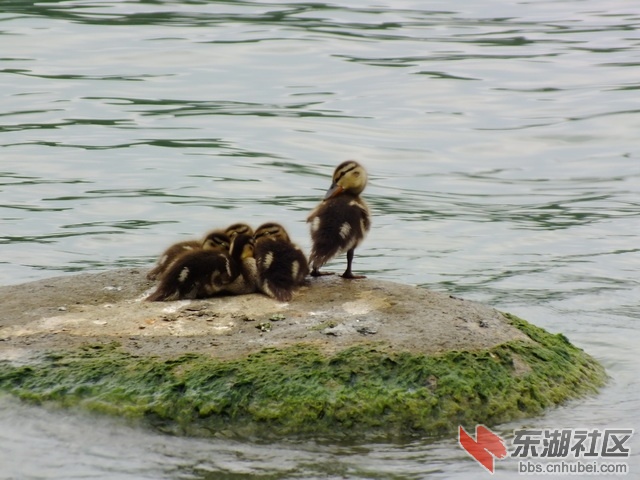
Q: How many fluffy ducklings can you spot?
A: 5